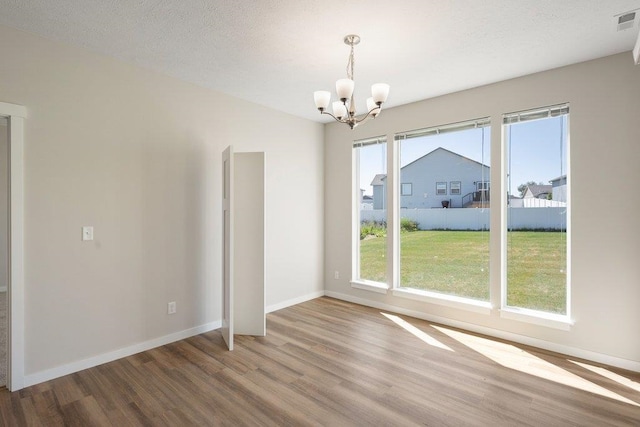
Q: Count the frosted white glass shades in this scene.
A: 5